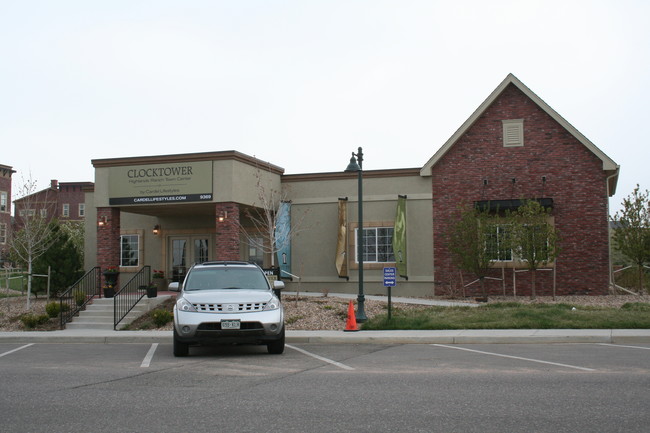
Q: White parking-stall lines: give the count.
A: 5